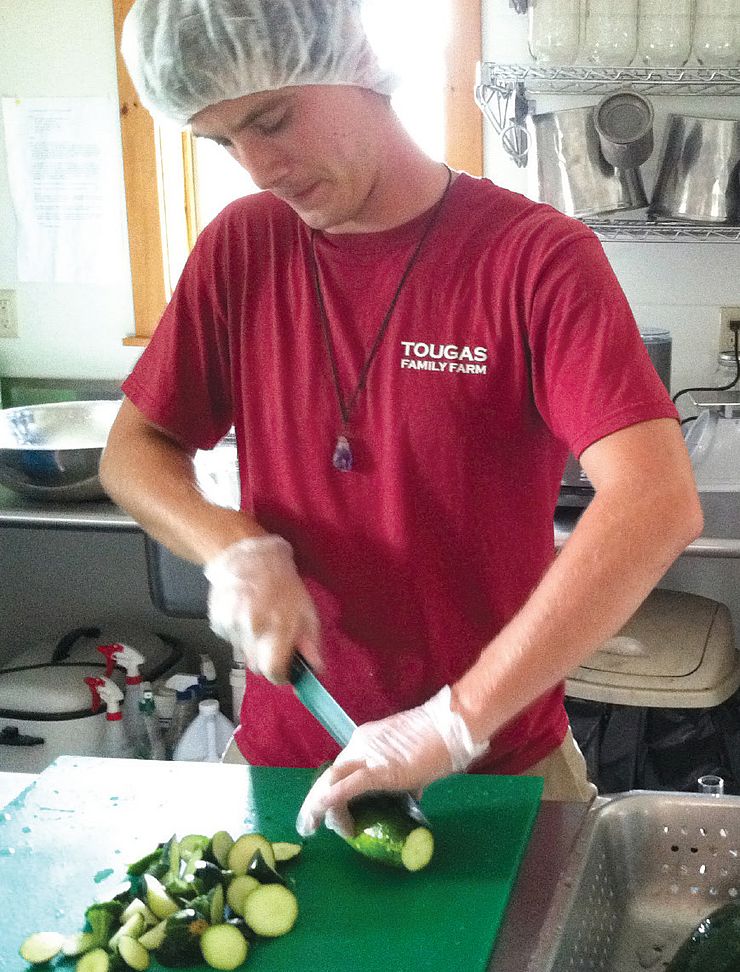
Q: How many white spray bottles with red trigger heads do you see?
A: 2